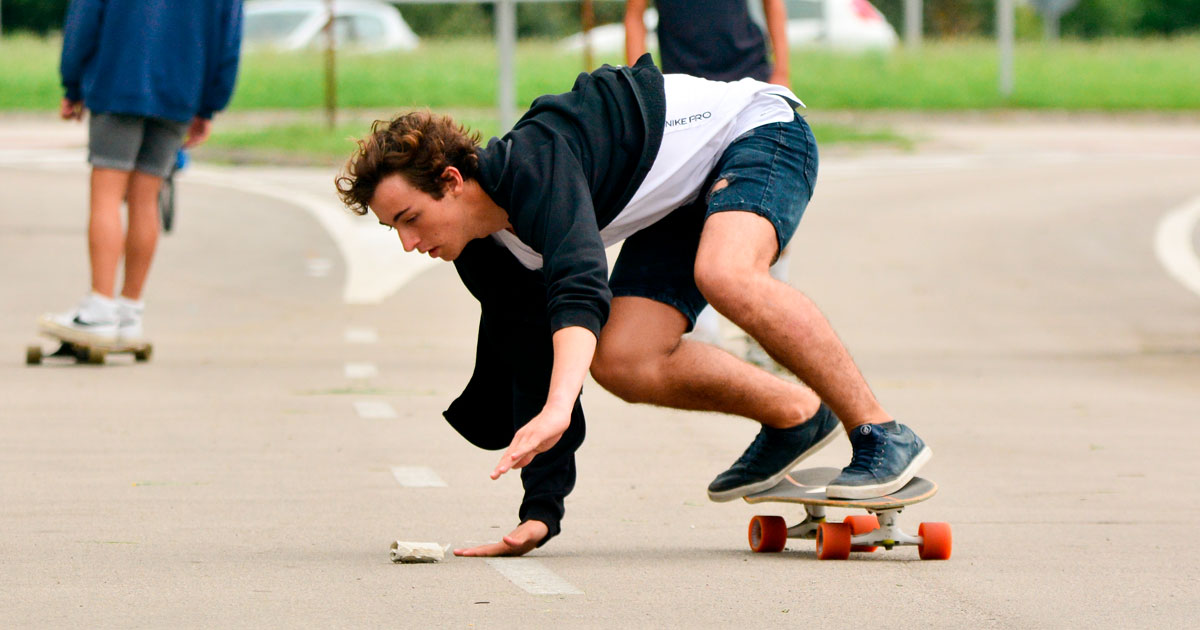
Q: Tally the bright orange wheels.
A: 4